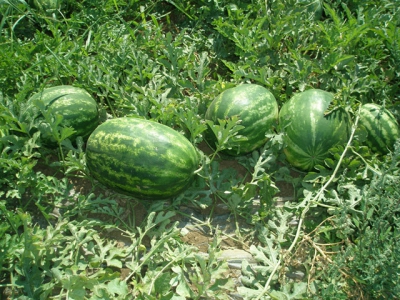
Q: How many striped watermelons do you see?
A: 5